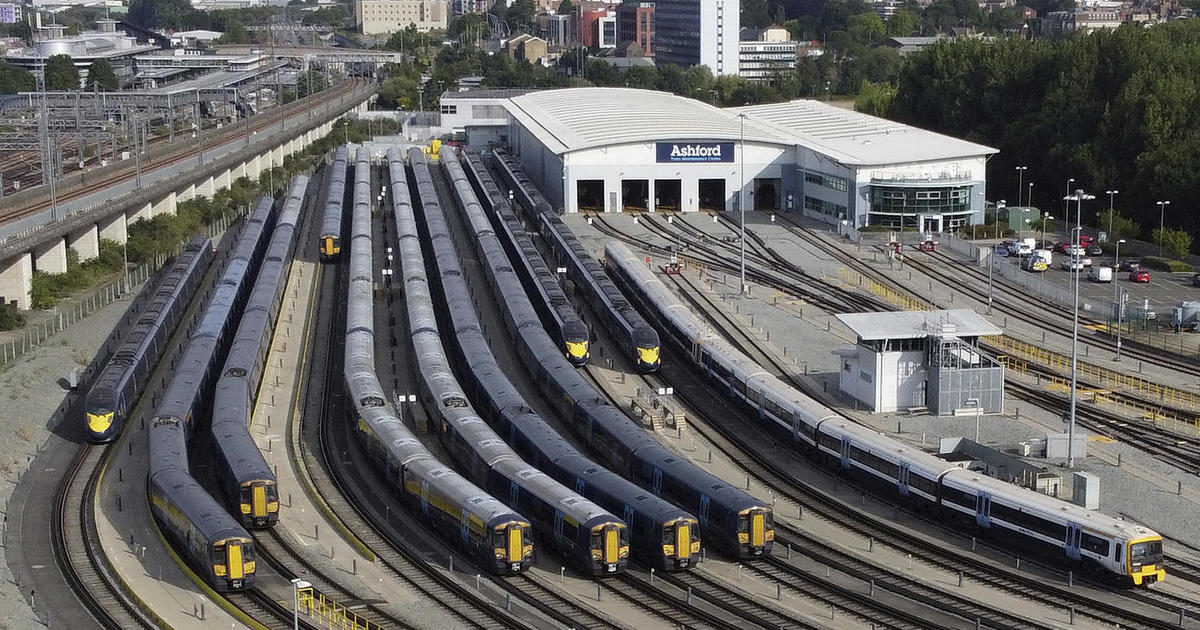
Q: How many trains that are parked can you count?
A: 11